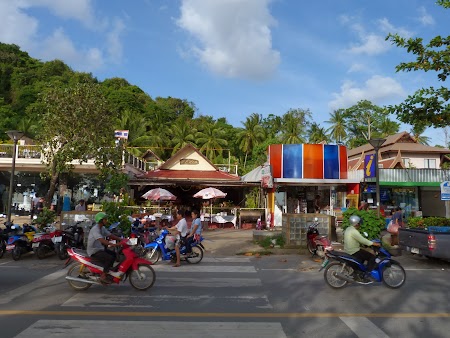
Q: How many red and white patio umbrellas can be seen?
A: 2